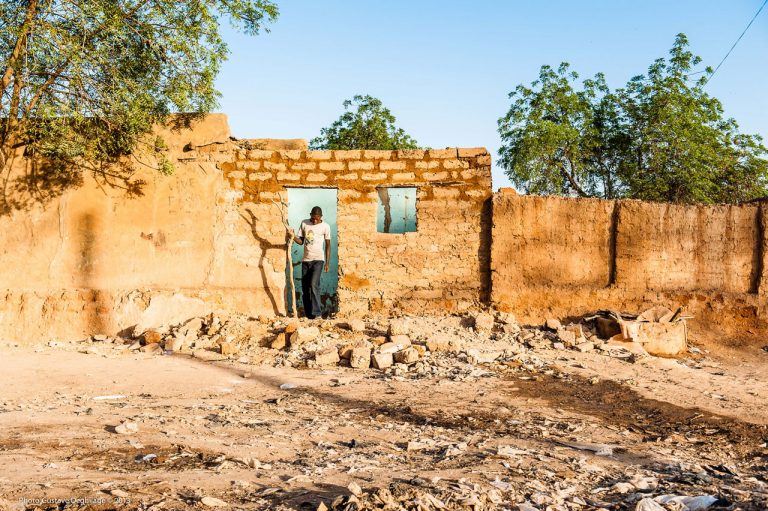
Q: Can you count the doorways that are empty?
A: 0